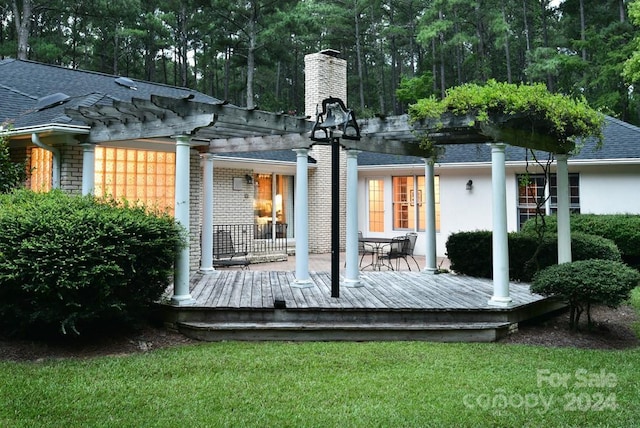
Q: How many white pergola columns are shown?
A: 8